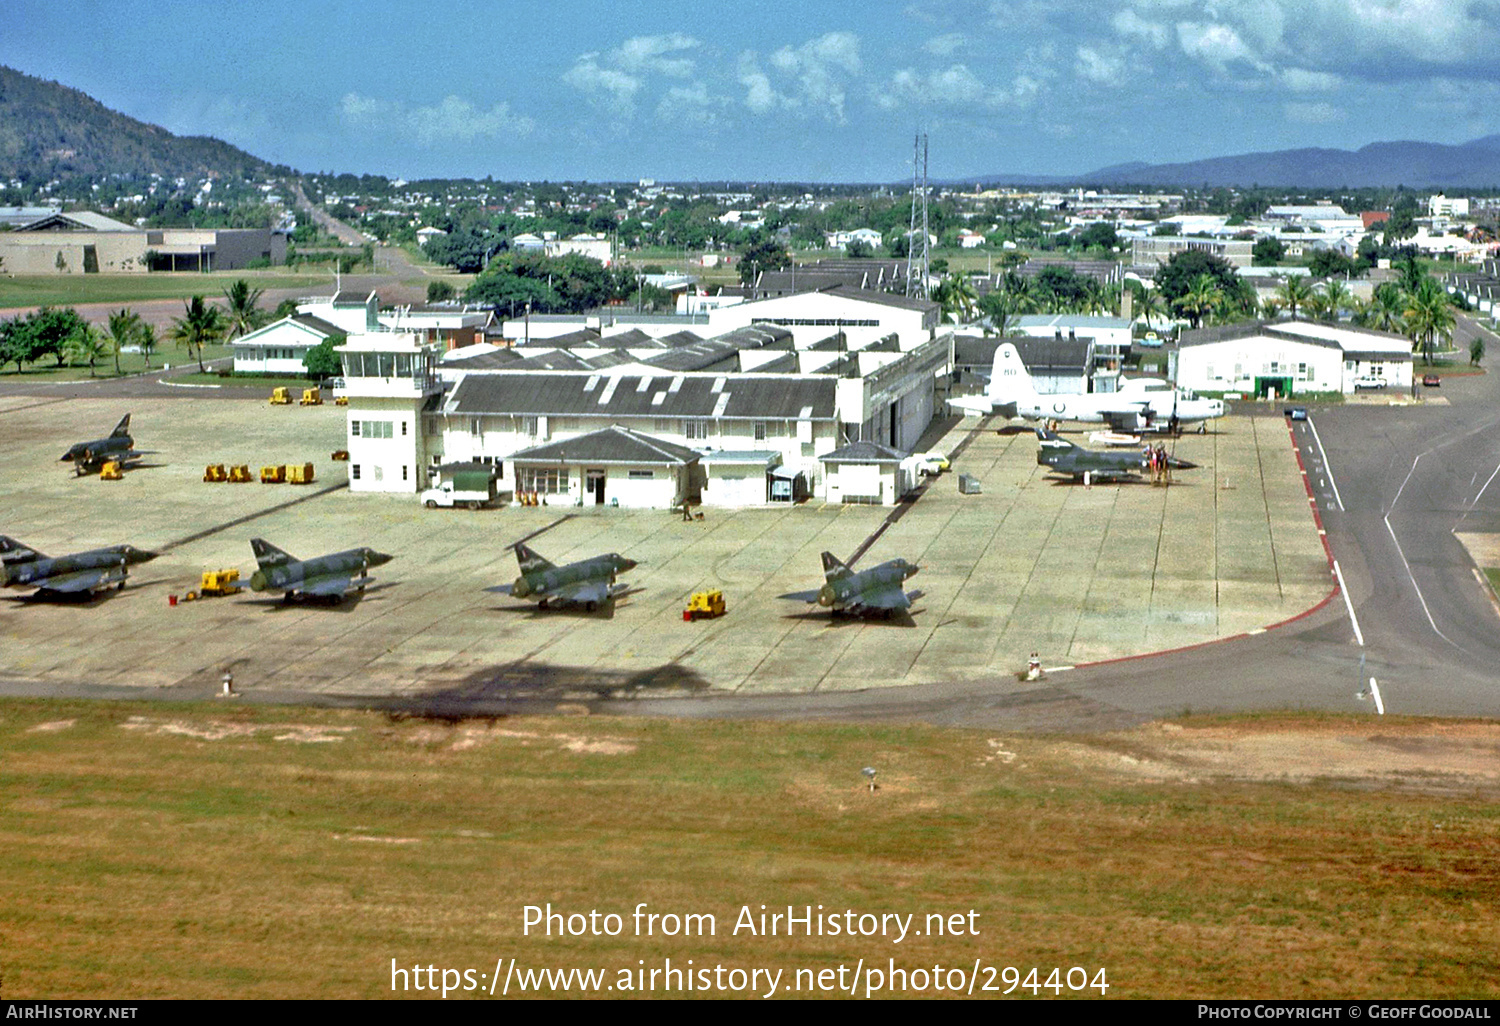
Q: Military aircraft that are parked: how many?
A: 7